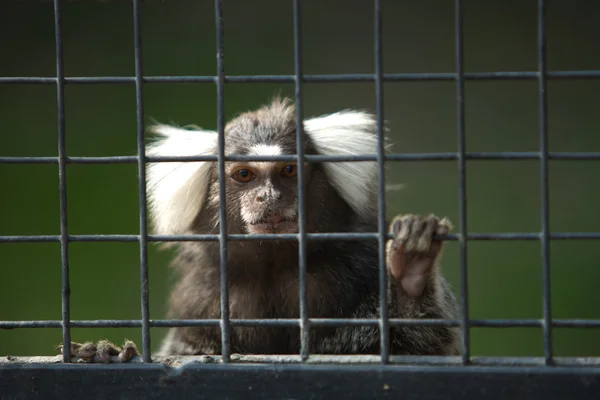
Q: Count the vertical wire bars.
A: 7